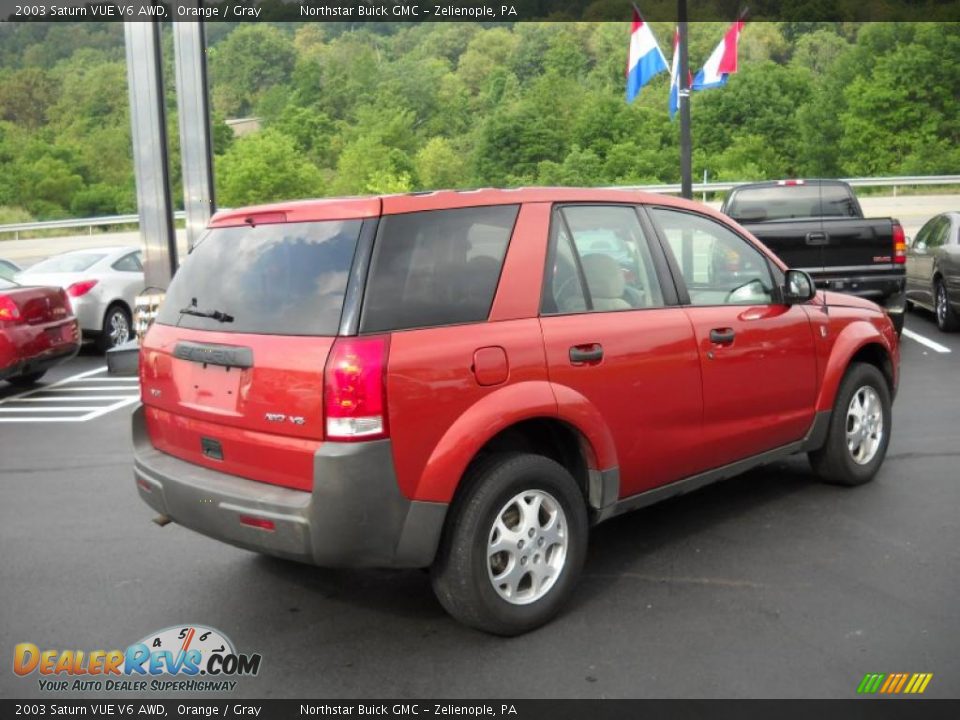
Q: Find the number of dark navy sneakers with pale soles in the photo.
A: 0